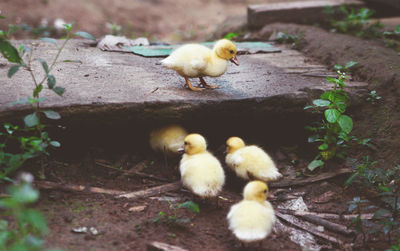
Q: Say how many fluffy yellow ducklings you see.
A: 5